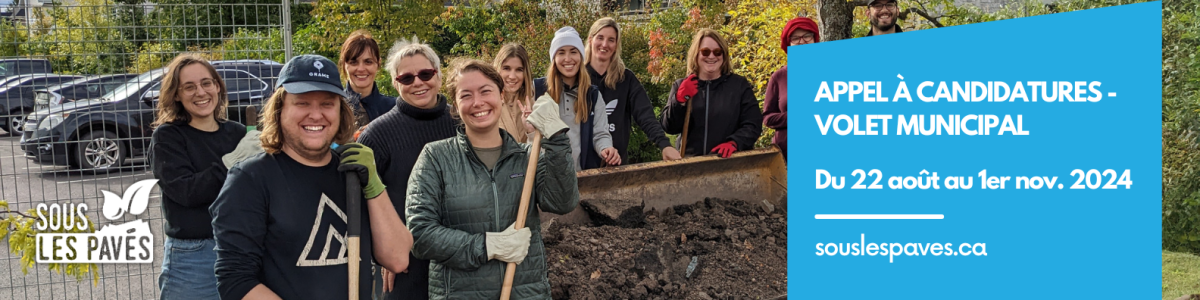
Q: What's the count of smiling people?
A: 10